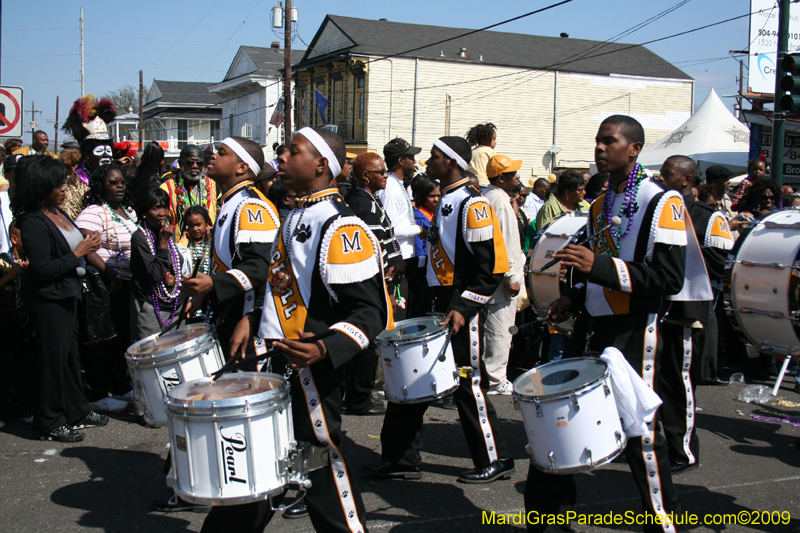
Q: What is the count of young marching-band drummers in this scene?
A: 5